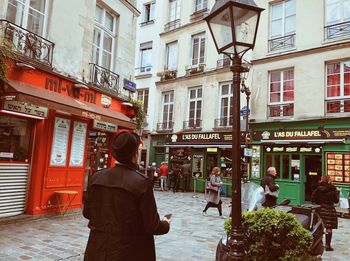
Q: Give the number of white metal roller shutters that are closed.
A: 1